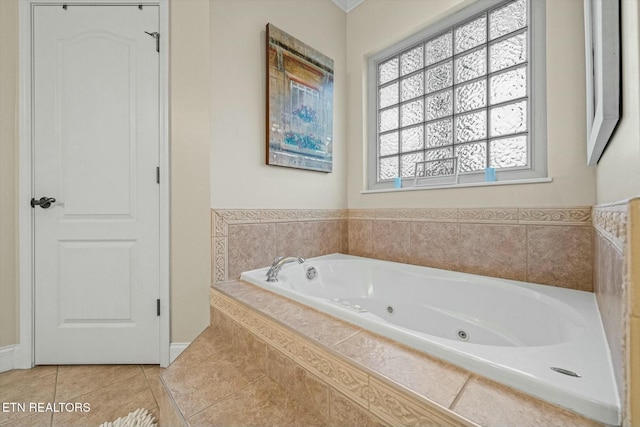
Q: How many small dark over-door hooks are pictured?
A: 2